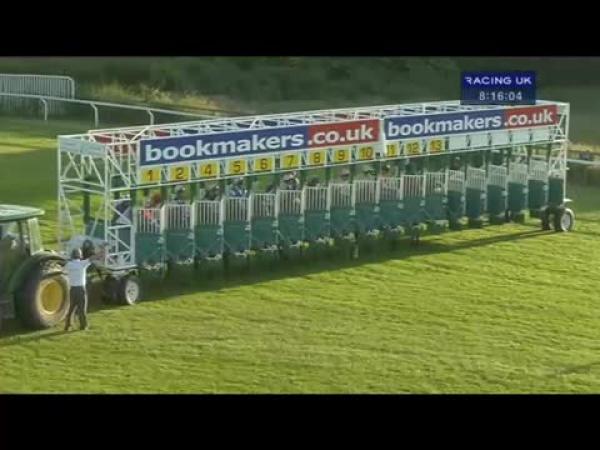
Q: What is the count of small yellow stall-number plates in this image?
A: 12